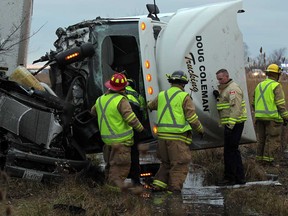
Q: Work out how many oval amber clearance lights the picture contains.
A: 5